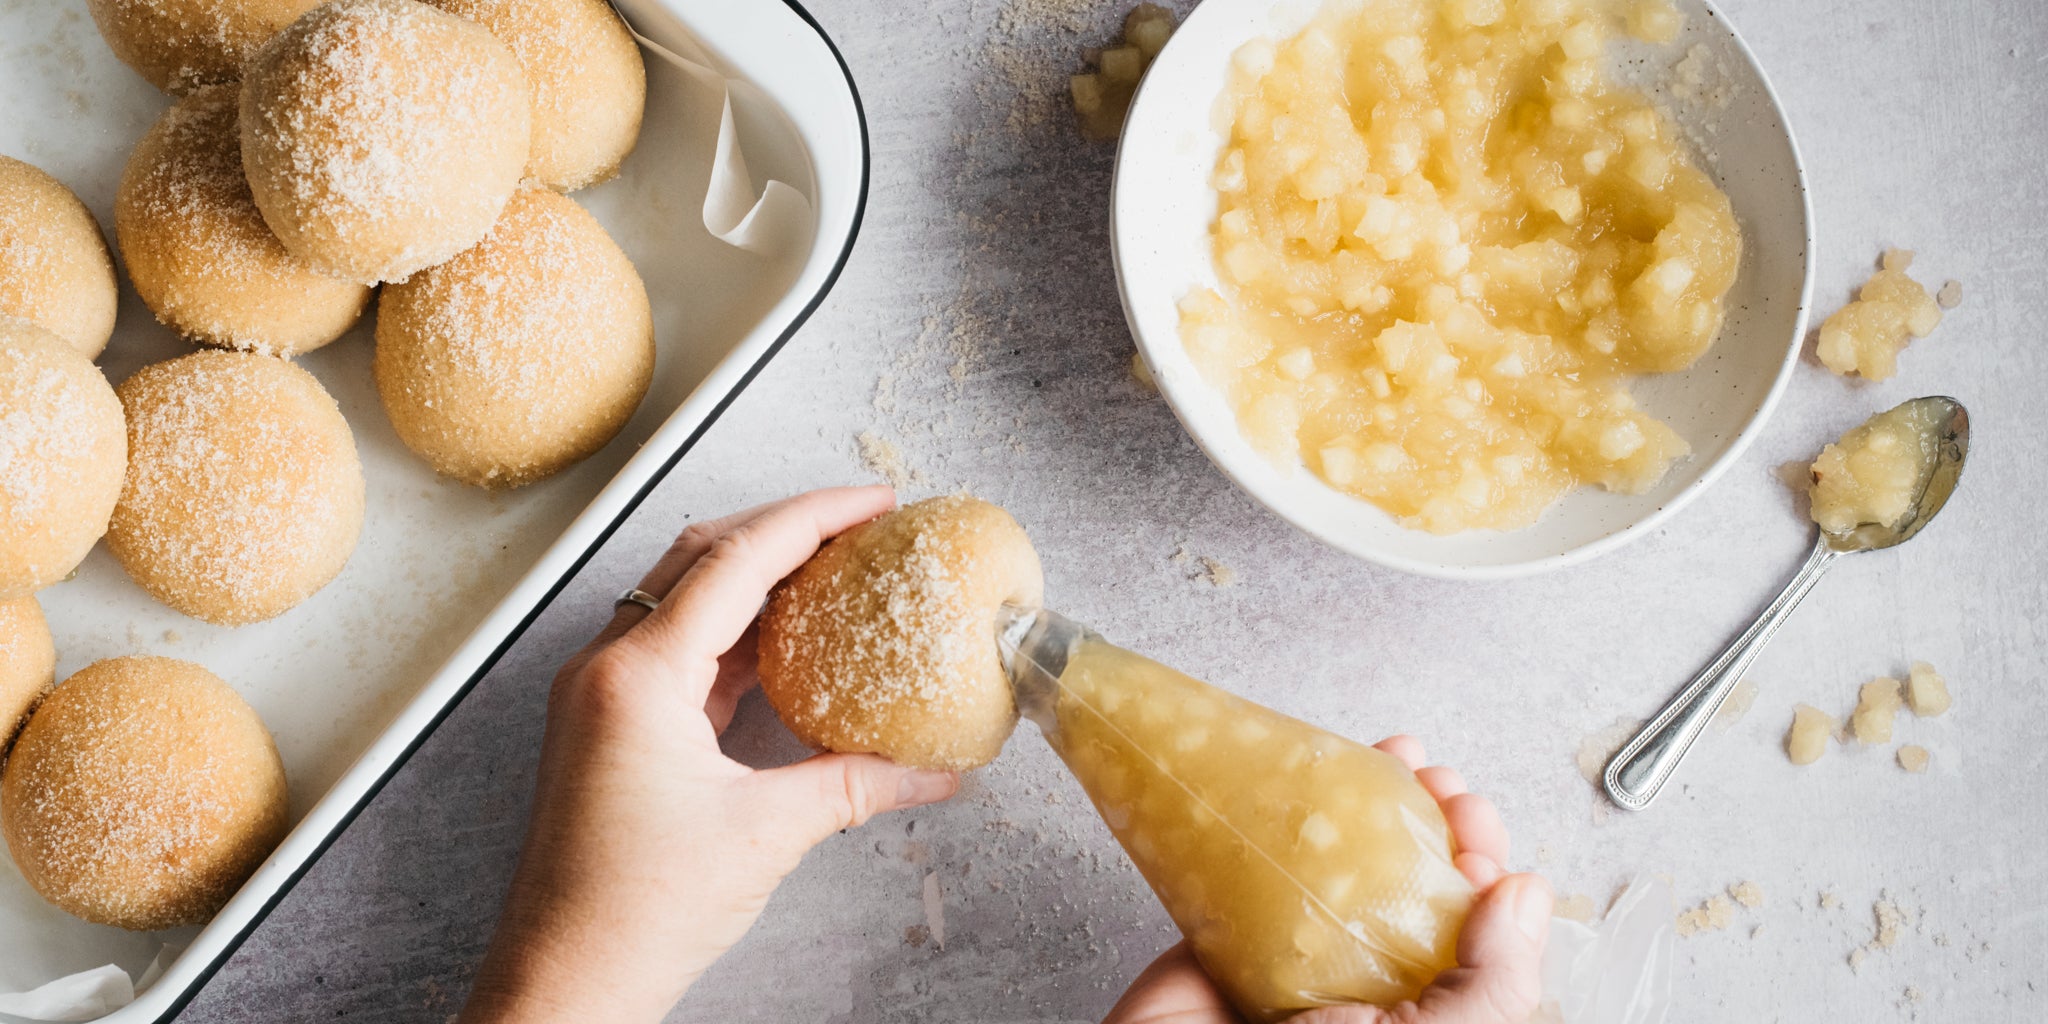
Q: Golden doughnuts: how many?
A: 11